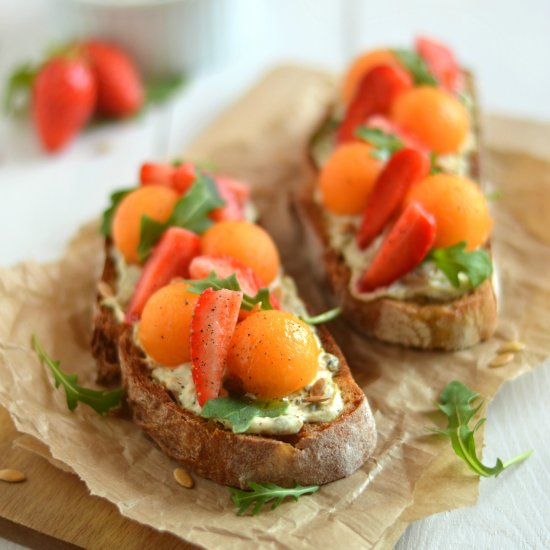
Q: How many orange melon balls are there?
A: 8